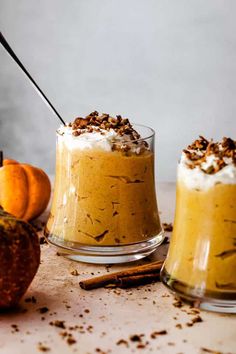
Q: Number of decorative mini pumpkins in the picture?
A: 2